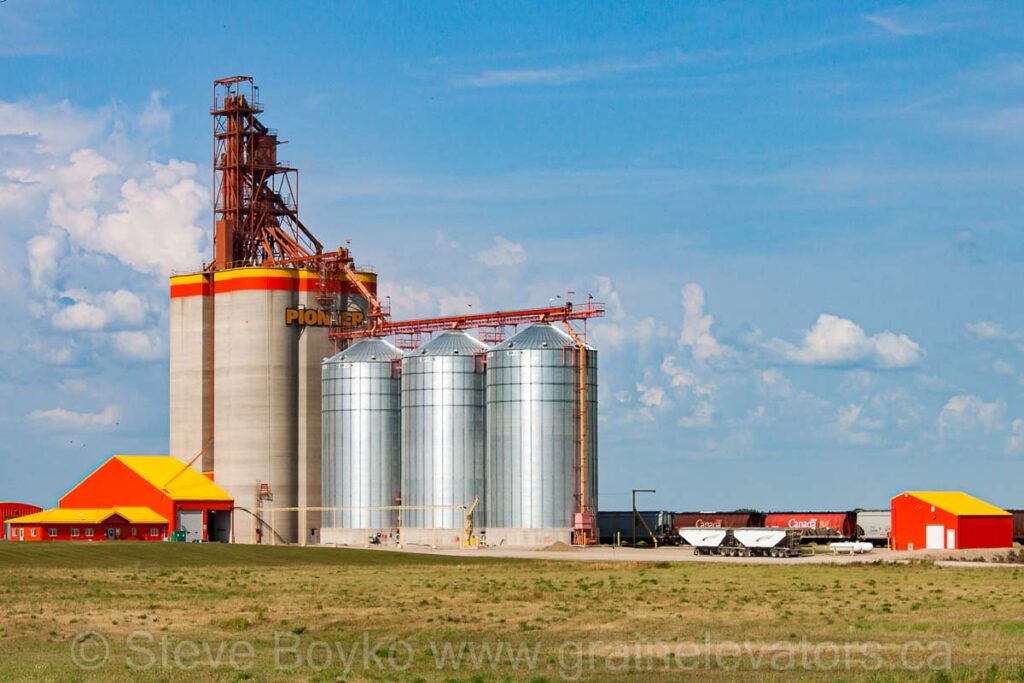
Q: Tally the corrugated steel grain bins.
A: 3